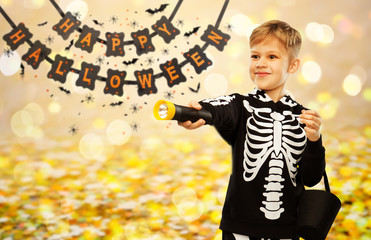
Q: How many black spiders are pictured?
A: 15